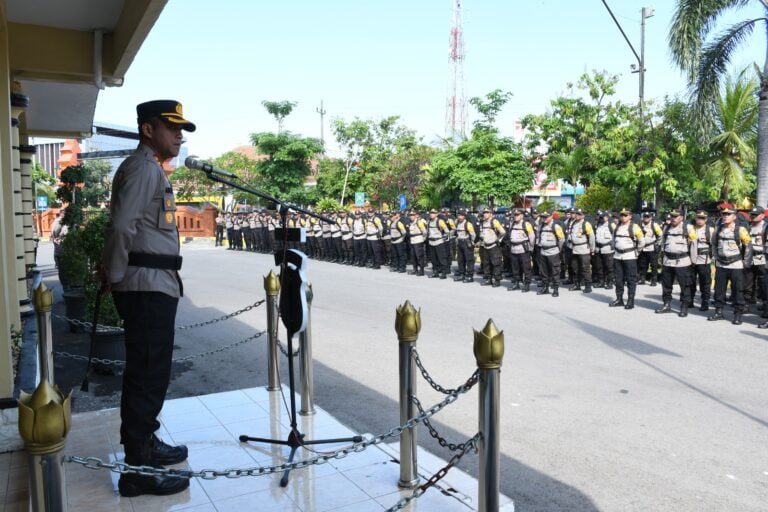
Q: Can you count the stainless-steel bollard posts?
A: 6